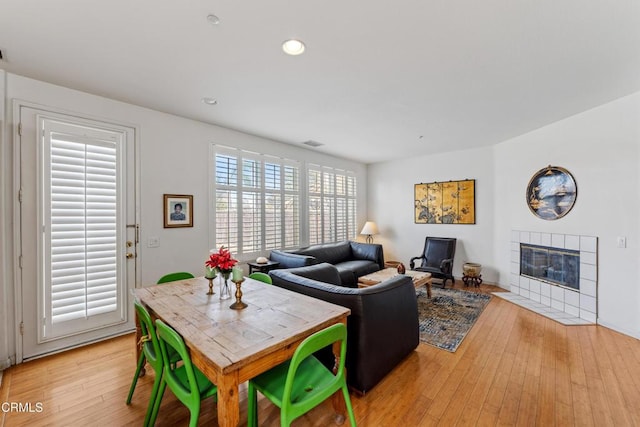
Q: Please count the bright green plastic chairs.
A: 5